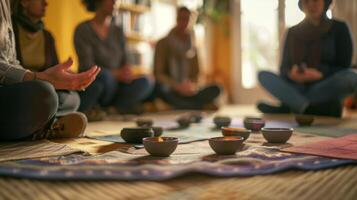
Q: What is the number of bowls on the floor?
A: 12